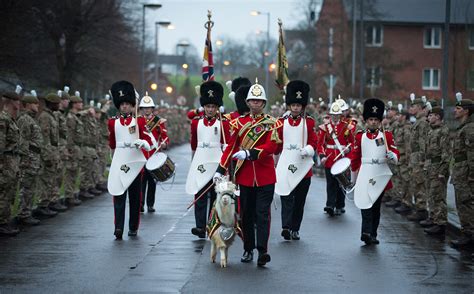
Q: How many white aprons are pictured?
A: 4